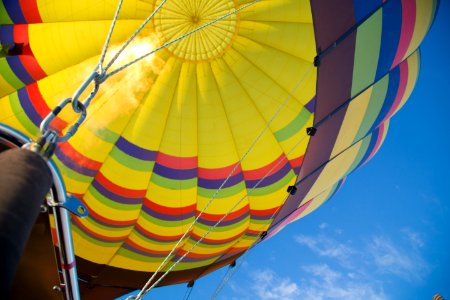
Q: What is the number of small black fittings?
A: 6